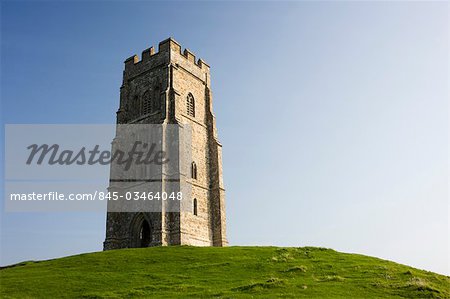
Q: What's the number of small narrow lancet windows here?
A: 2